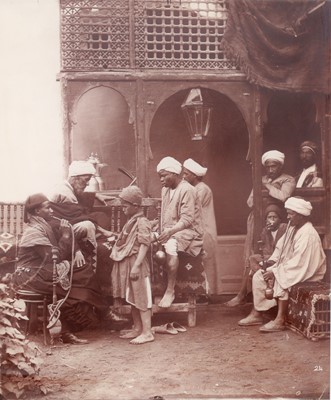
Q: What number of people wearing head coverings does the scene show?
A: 9